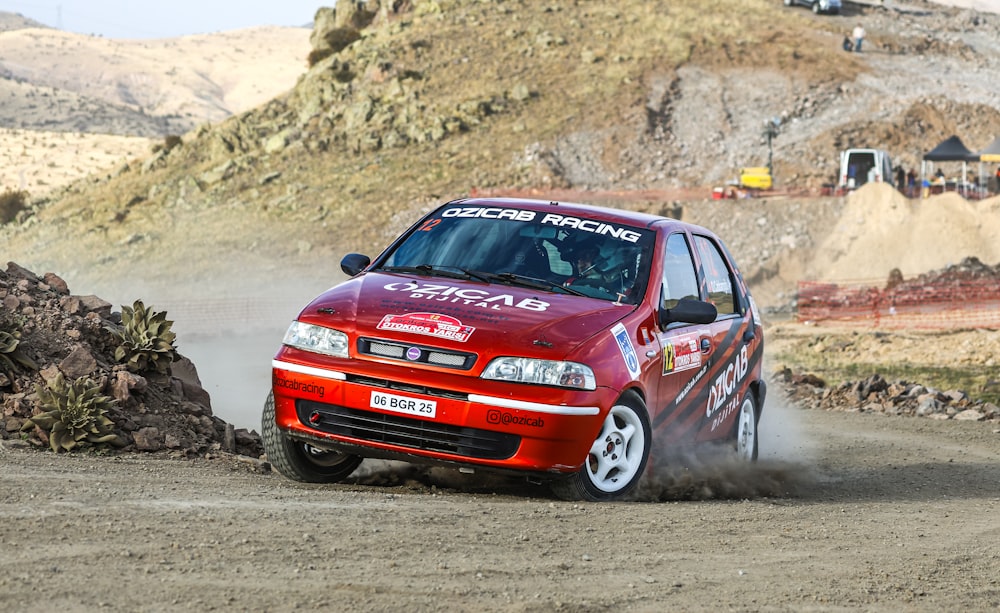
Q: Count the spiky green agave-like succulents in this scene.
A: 3